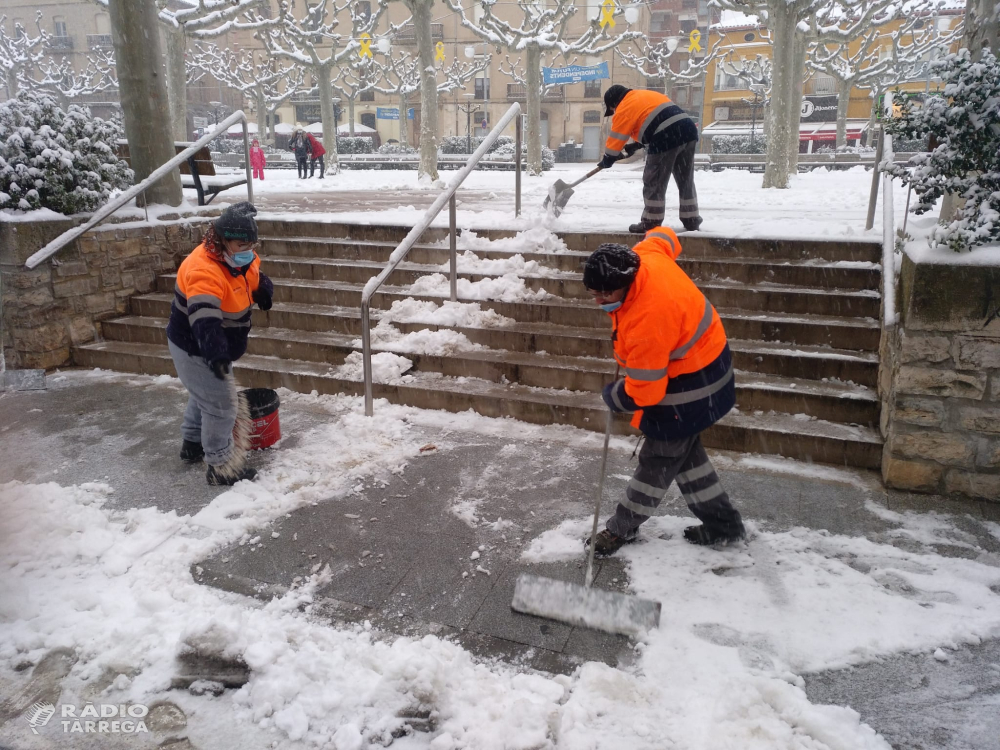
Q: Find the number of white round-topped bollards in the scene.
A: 0